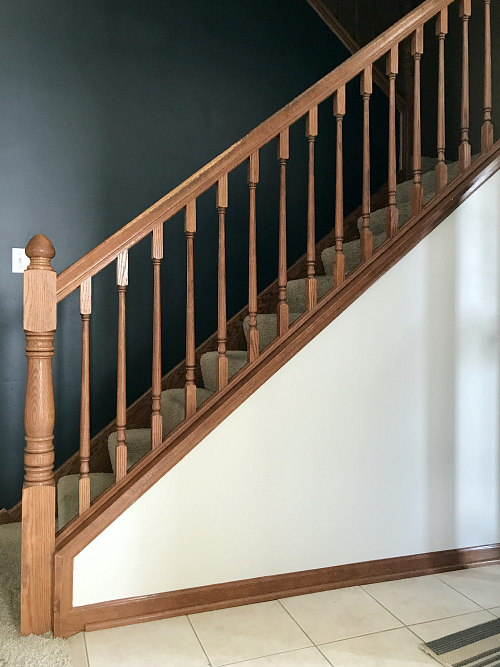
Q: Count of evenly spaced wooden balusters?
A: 15